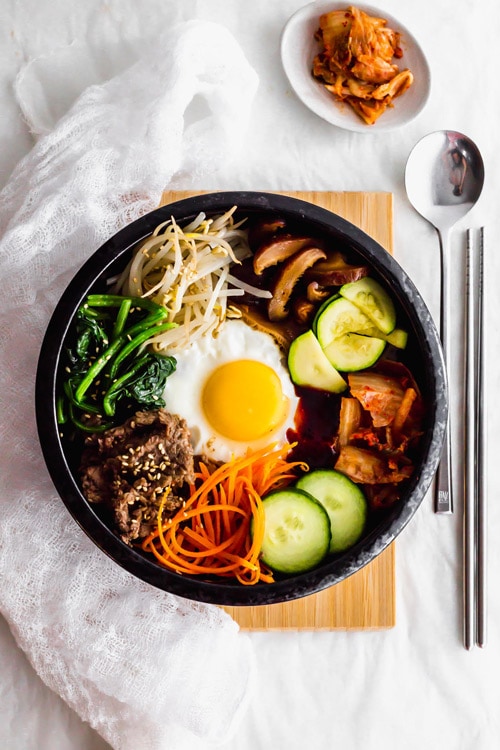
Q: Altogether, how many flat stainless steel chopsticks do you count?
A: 2